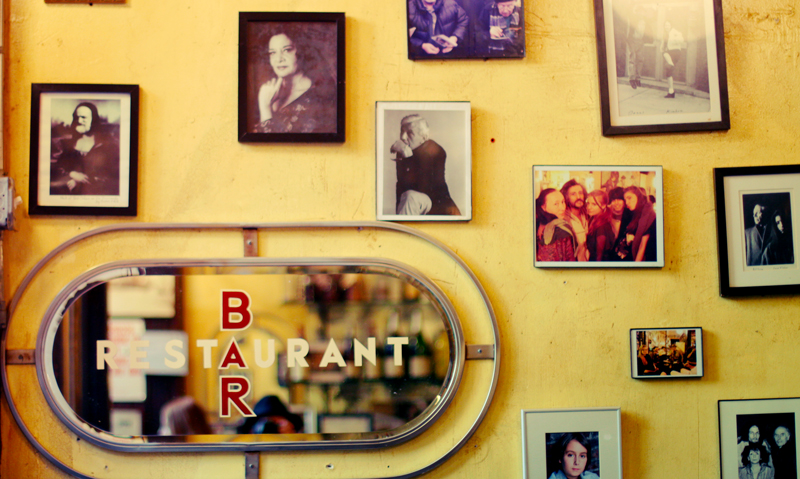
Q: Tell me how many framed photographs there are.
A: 10